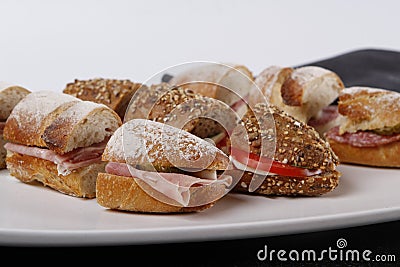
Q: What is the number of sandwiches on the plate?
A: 9